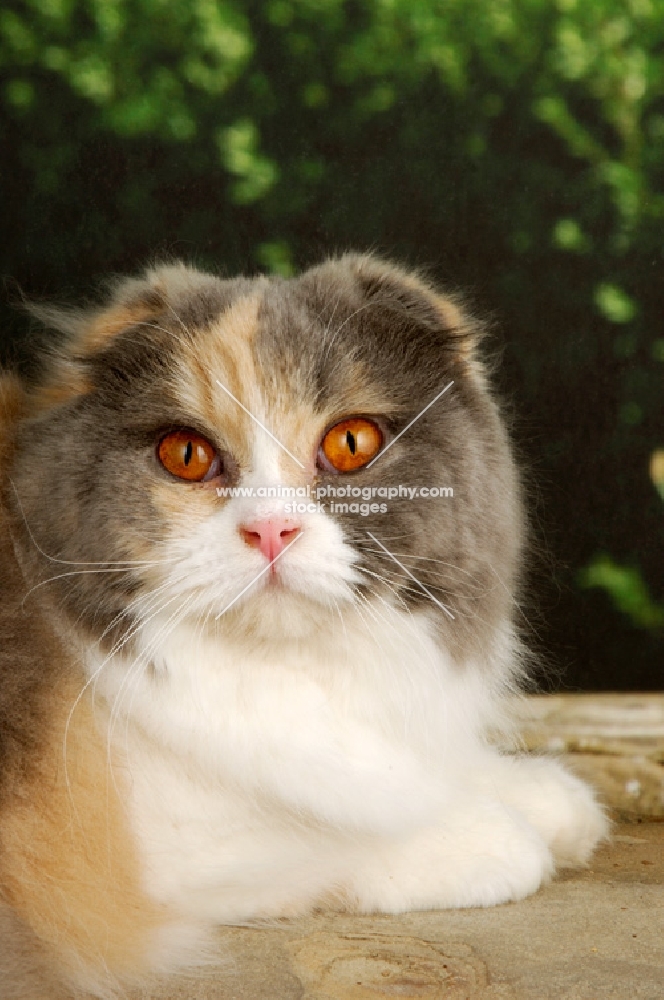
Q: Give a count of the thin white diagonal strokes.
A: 4